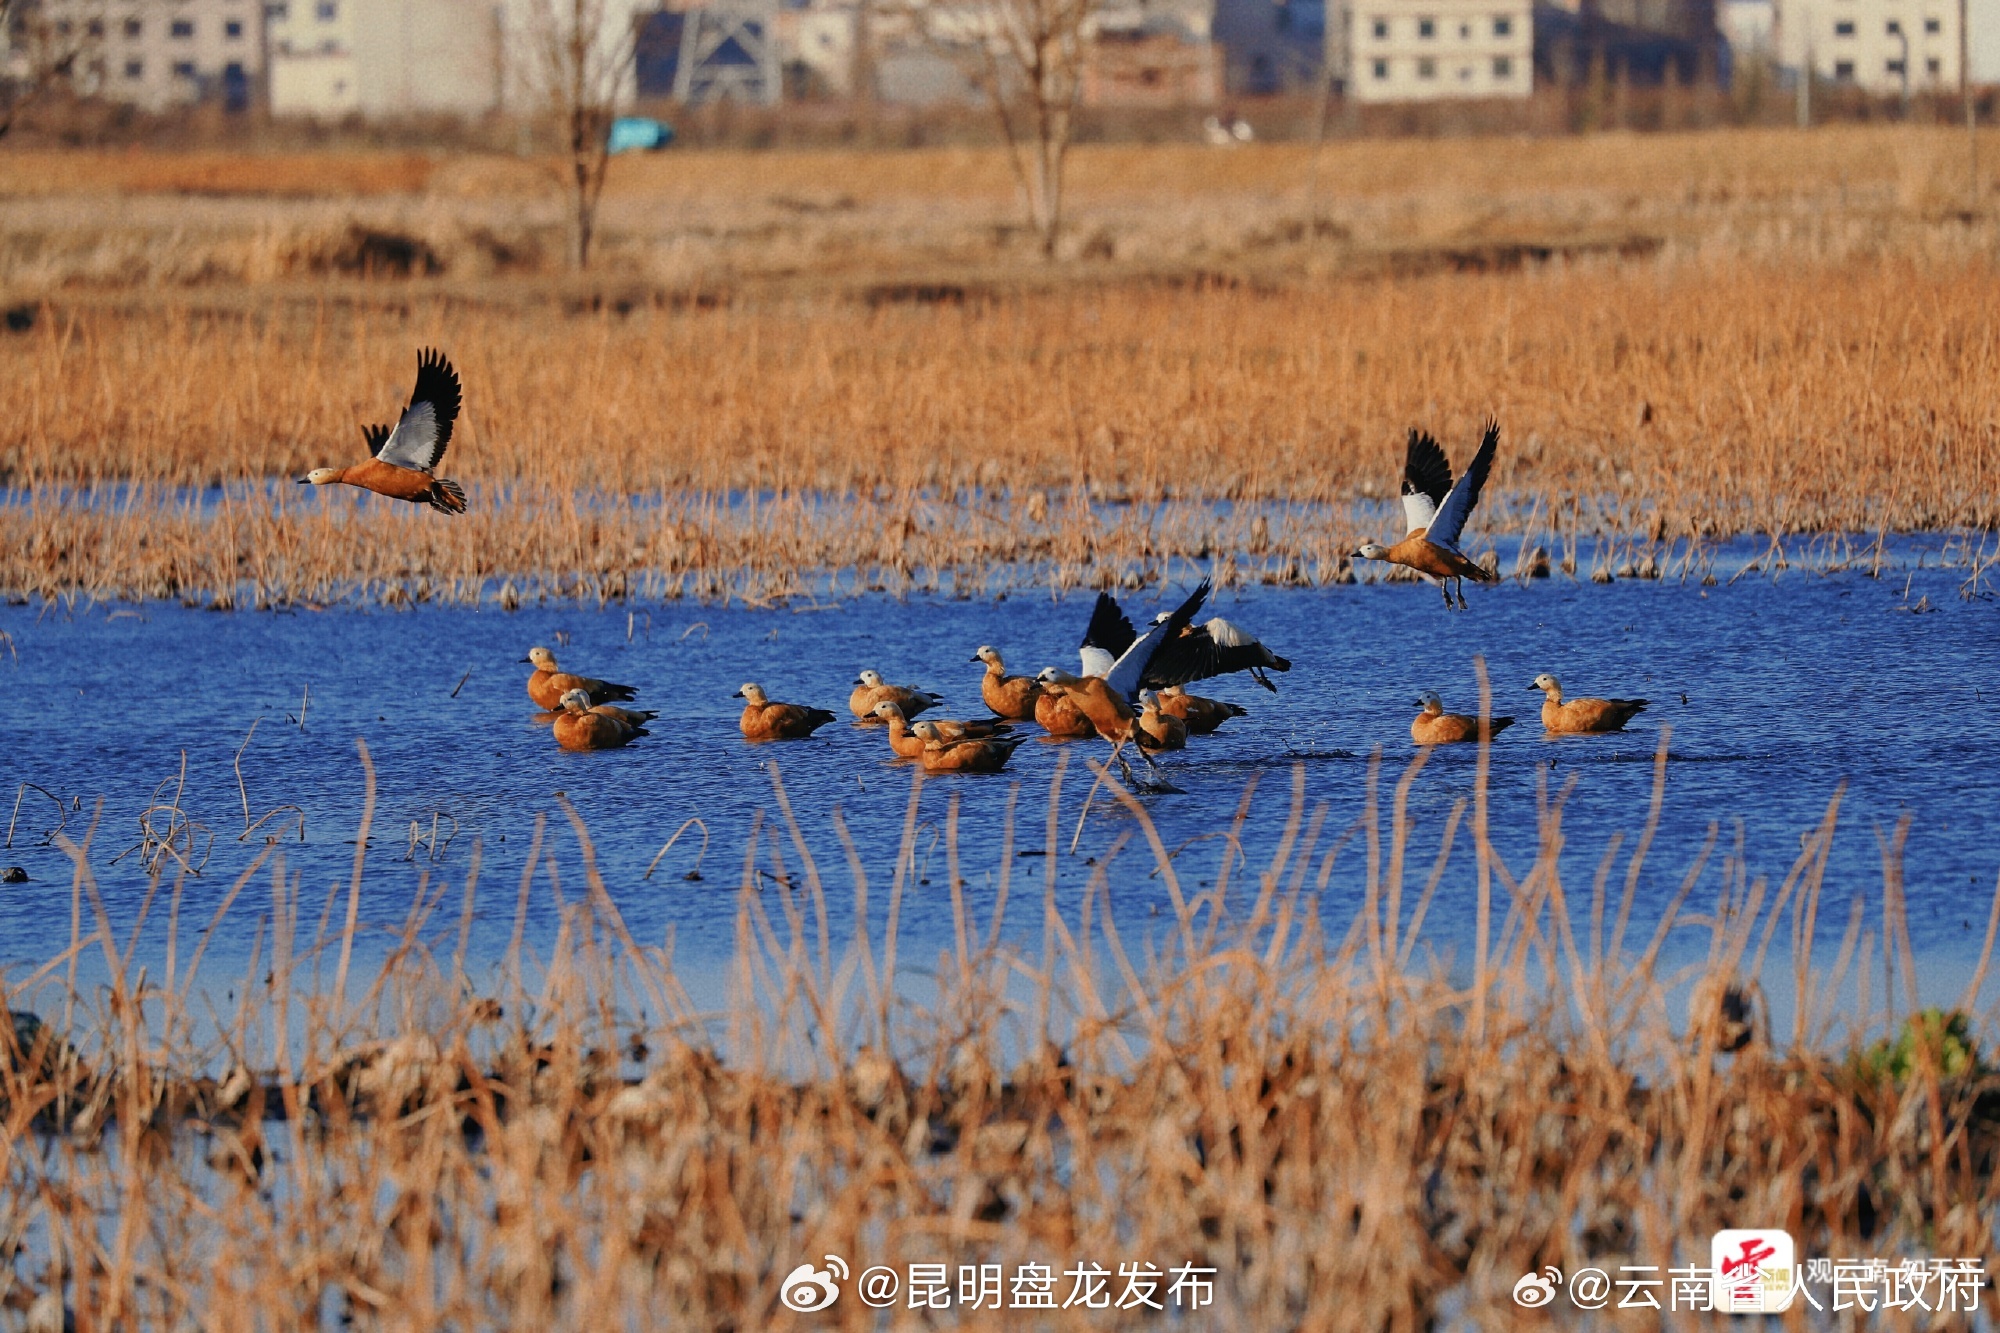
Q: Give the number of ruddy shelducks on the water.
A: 13